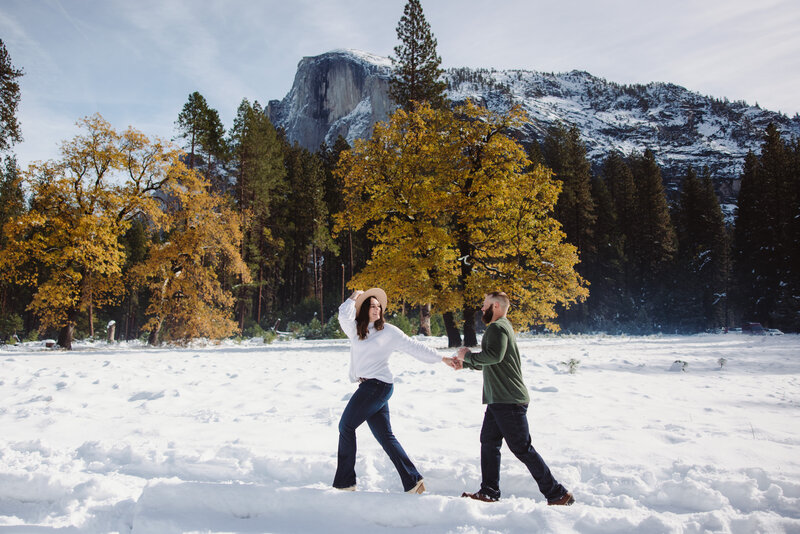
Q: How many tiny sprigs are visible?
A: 3